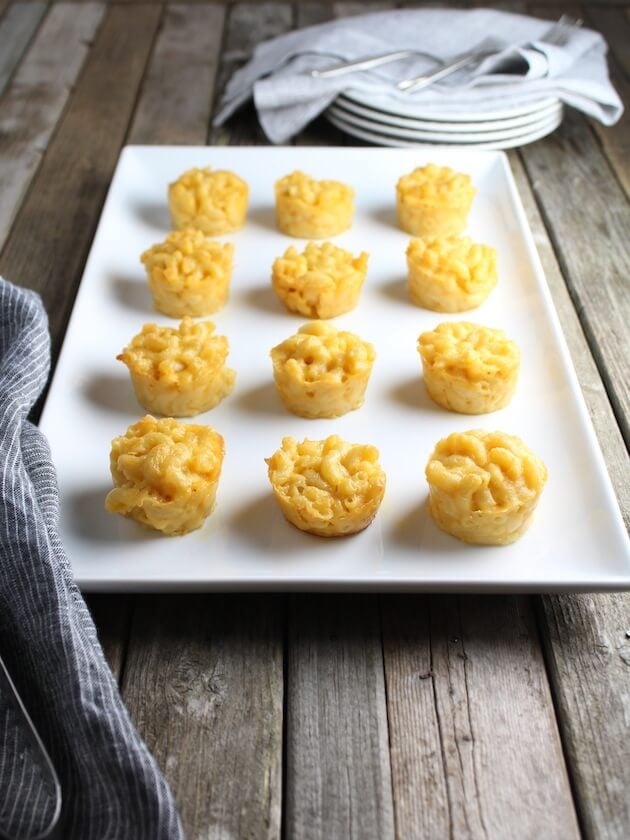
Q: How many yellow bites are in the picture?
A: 12